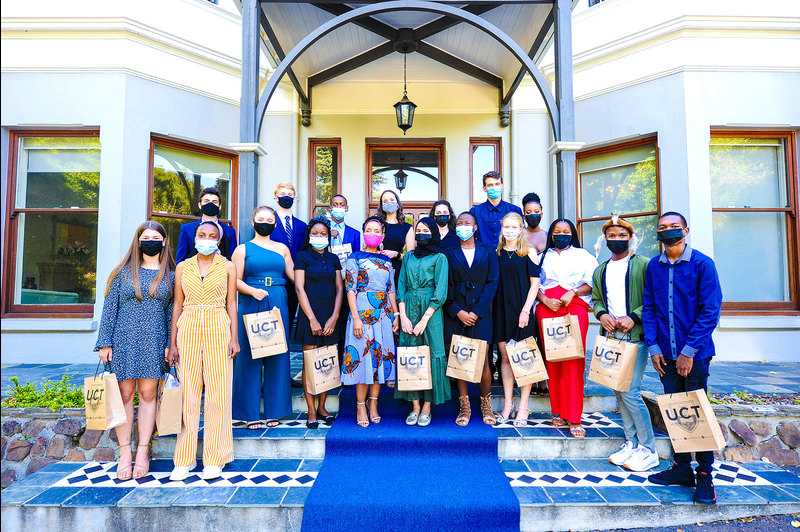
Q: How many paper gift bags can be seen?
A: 11